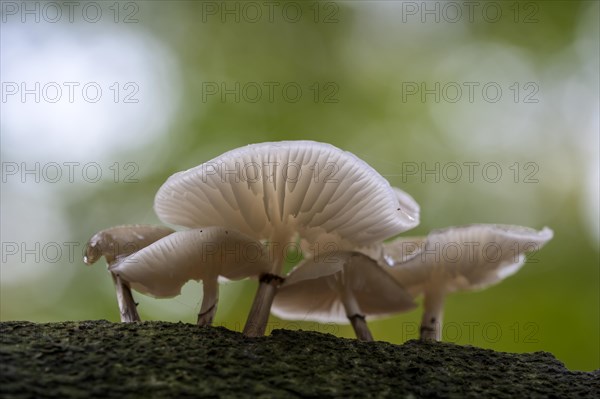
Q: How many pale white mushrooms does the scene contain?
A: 5